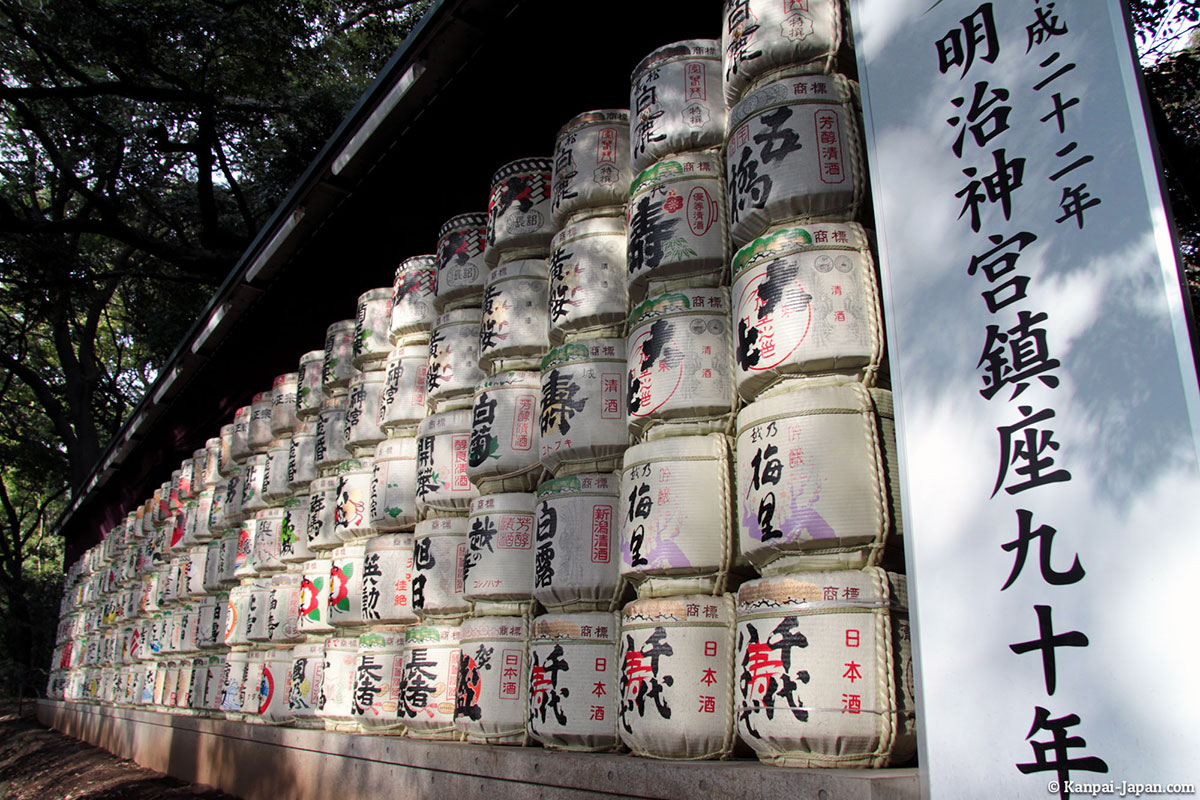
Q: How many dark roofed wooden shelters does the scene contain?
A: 1